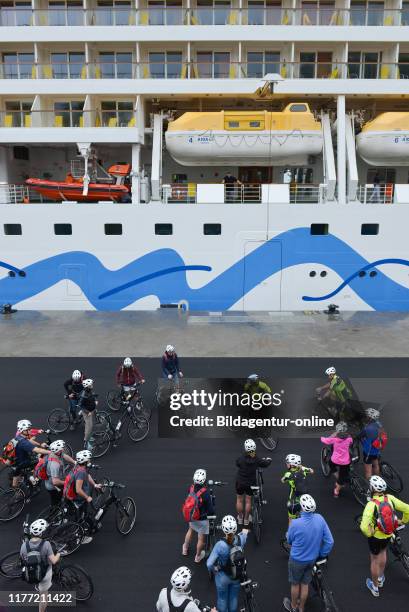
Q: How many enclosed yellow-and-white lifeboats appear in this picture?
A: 2